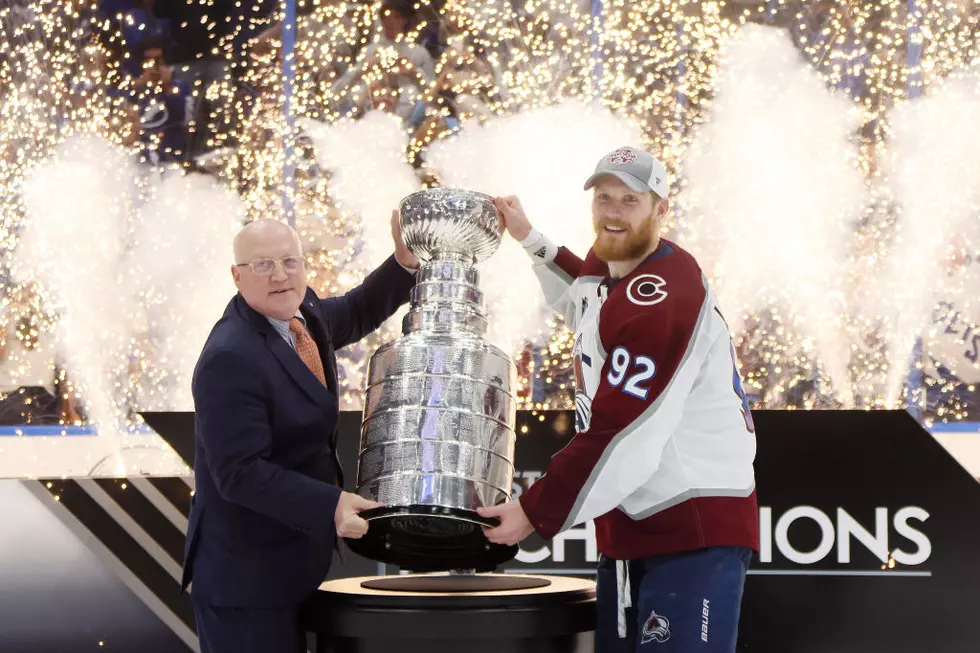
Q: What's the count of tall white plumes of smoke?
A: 6